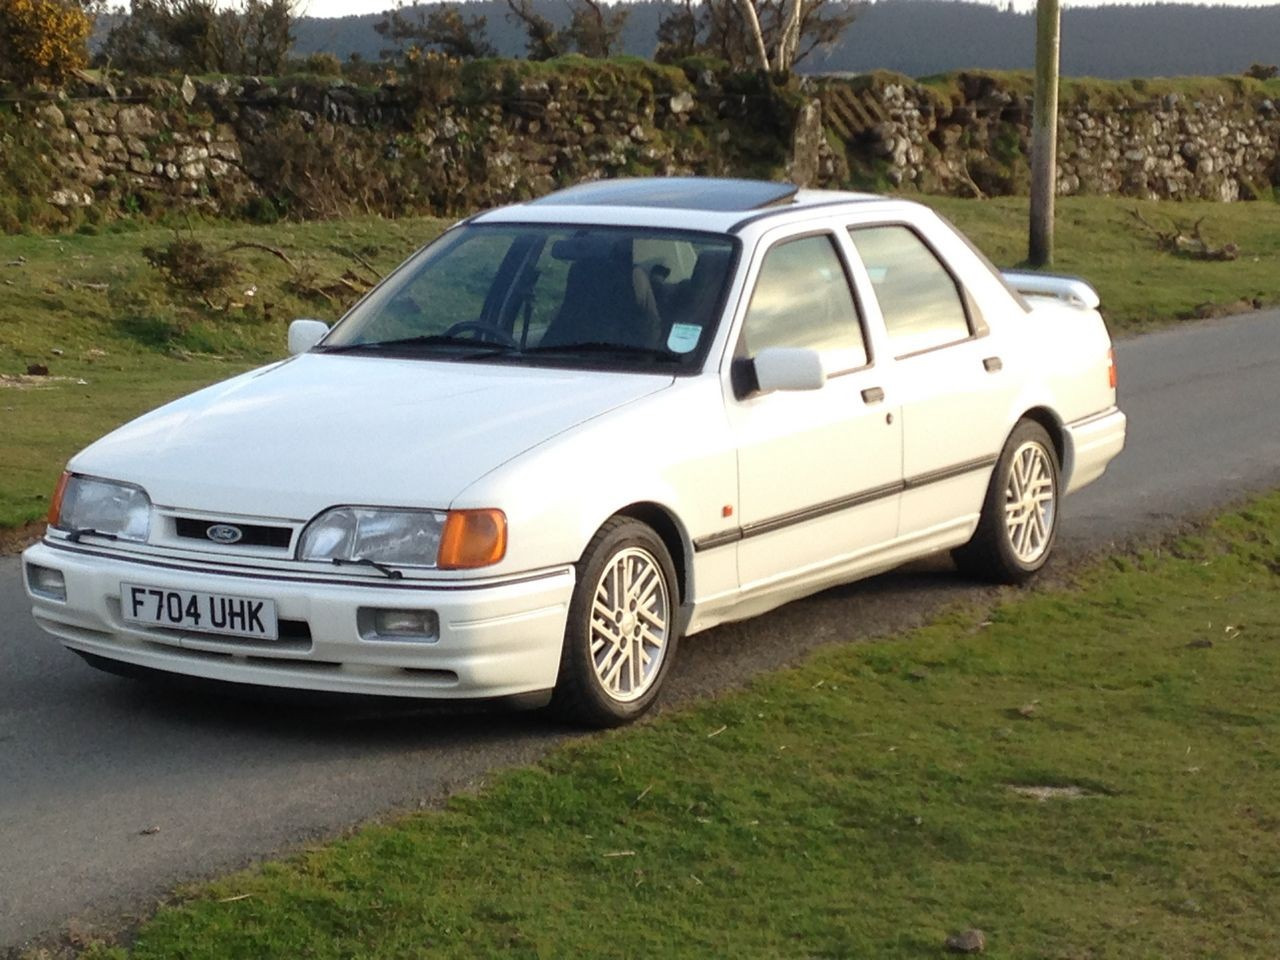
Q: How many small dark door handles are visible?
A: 2